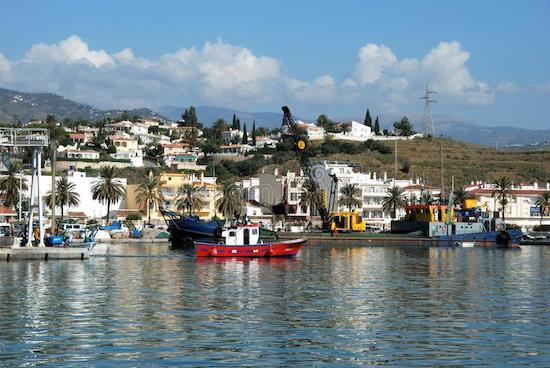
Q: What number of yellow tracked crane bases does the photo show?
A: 1